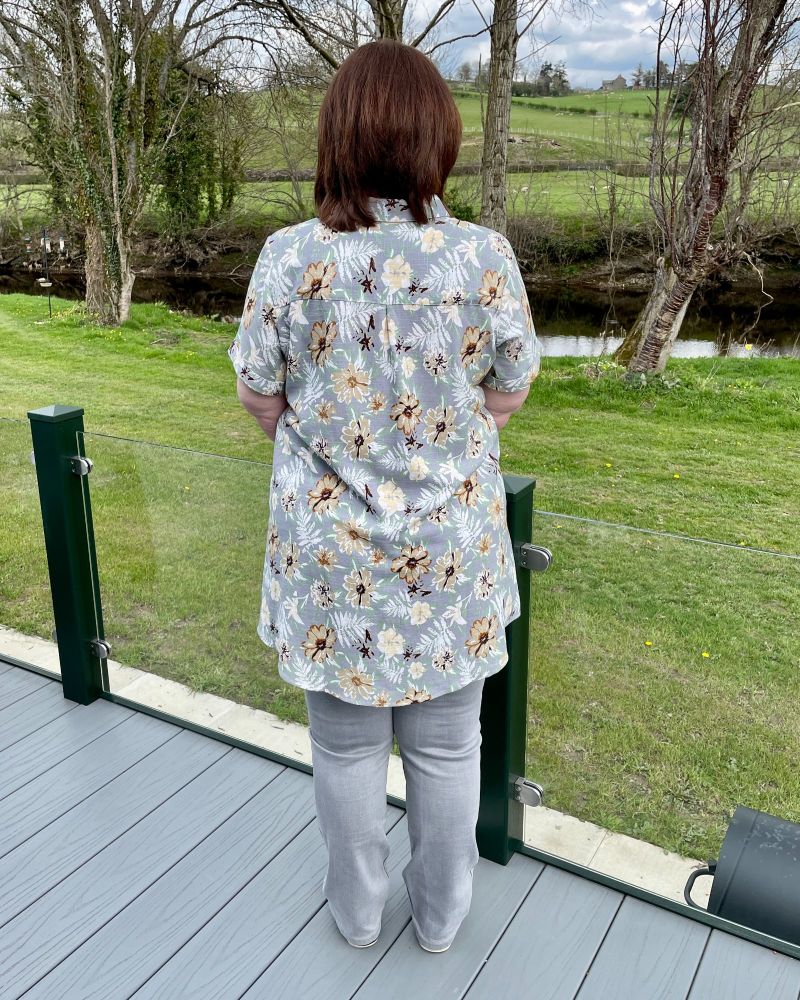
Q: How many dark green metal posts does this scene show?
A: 2